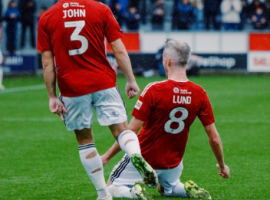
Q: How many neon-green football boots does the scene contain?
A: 3